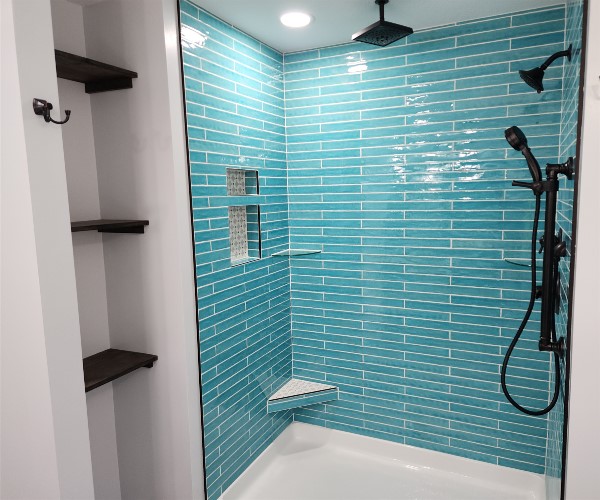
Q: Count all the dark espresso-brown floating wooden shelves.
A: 3